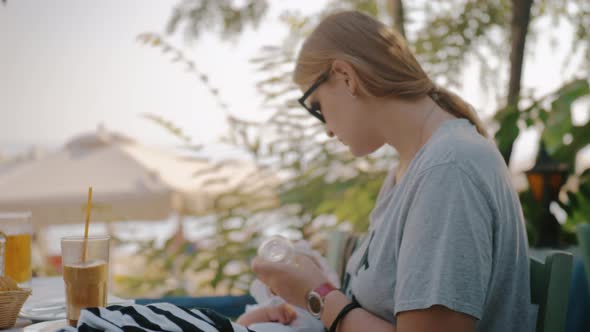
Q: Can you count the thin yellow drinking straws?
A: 1